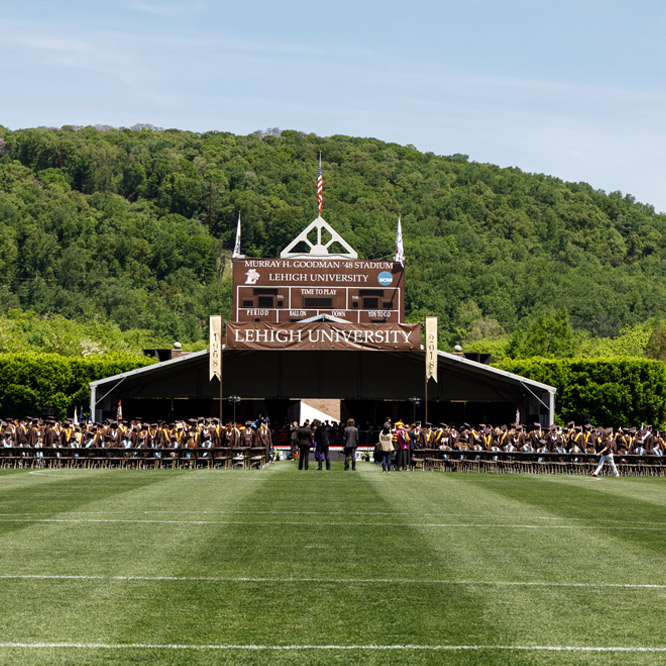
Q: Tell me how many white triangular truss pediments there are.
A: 1